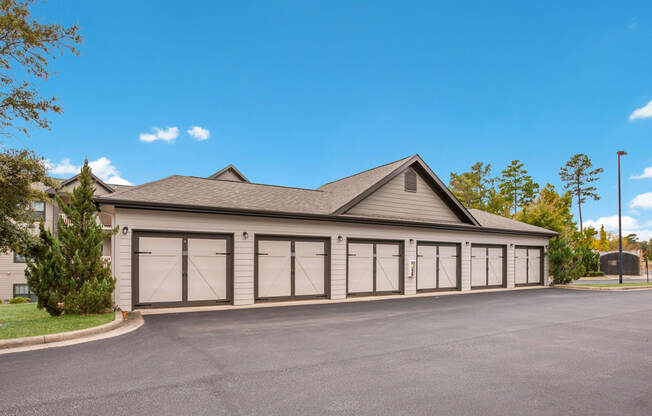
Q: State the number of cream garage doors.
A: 6